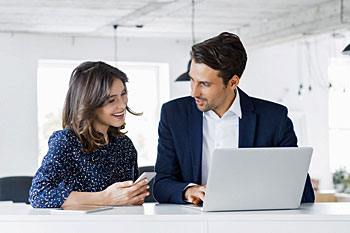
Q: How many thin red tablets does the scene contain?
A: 0